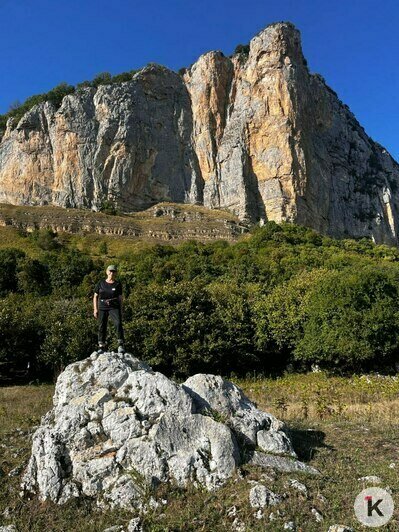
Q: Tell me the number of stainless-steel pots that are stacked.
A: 0